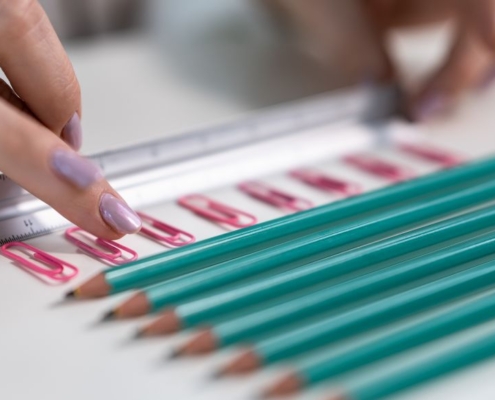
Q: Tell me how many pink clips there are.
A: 8